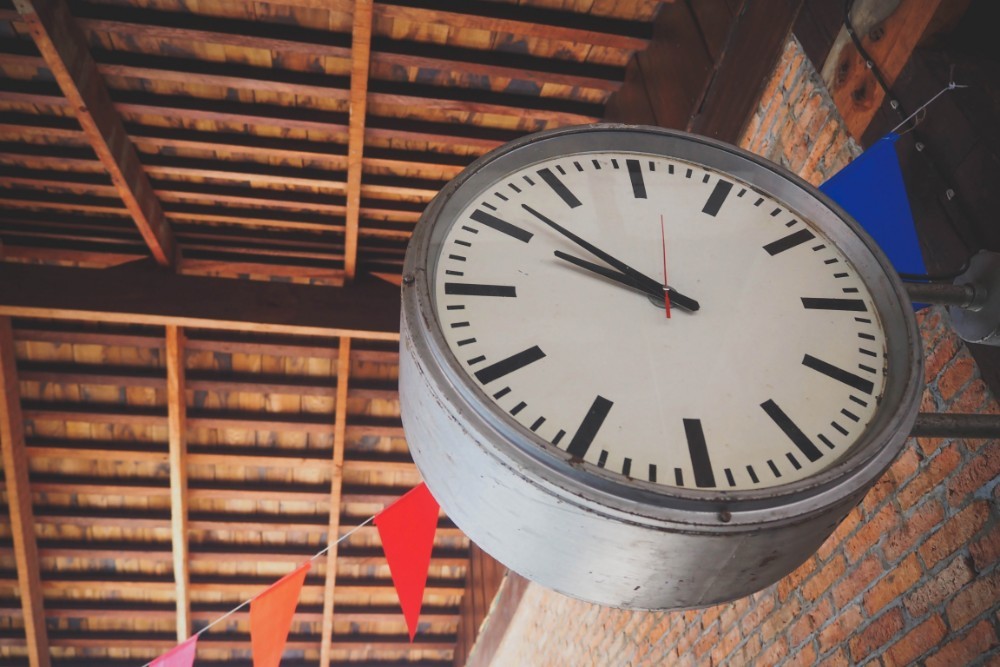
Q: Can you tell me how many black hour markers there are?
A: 12